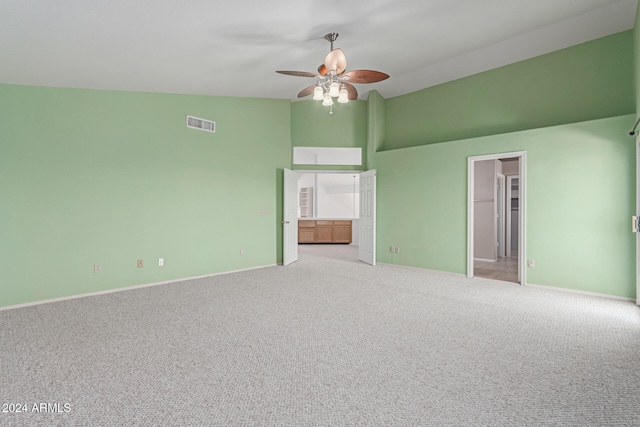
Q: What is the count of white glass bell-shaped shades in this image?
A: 4